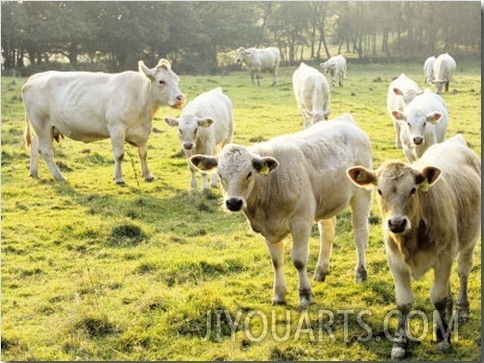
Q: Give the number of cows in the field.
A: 11